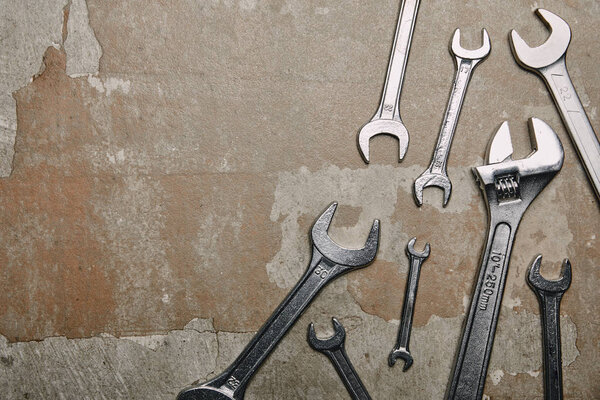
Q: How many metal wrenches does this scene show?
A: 8